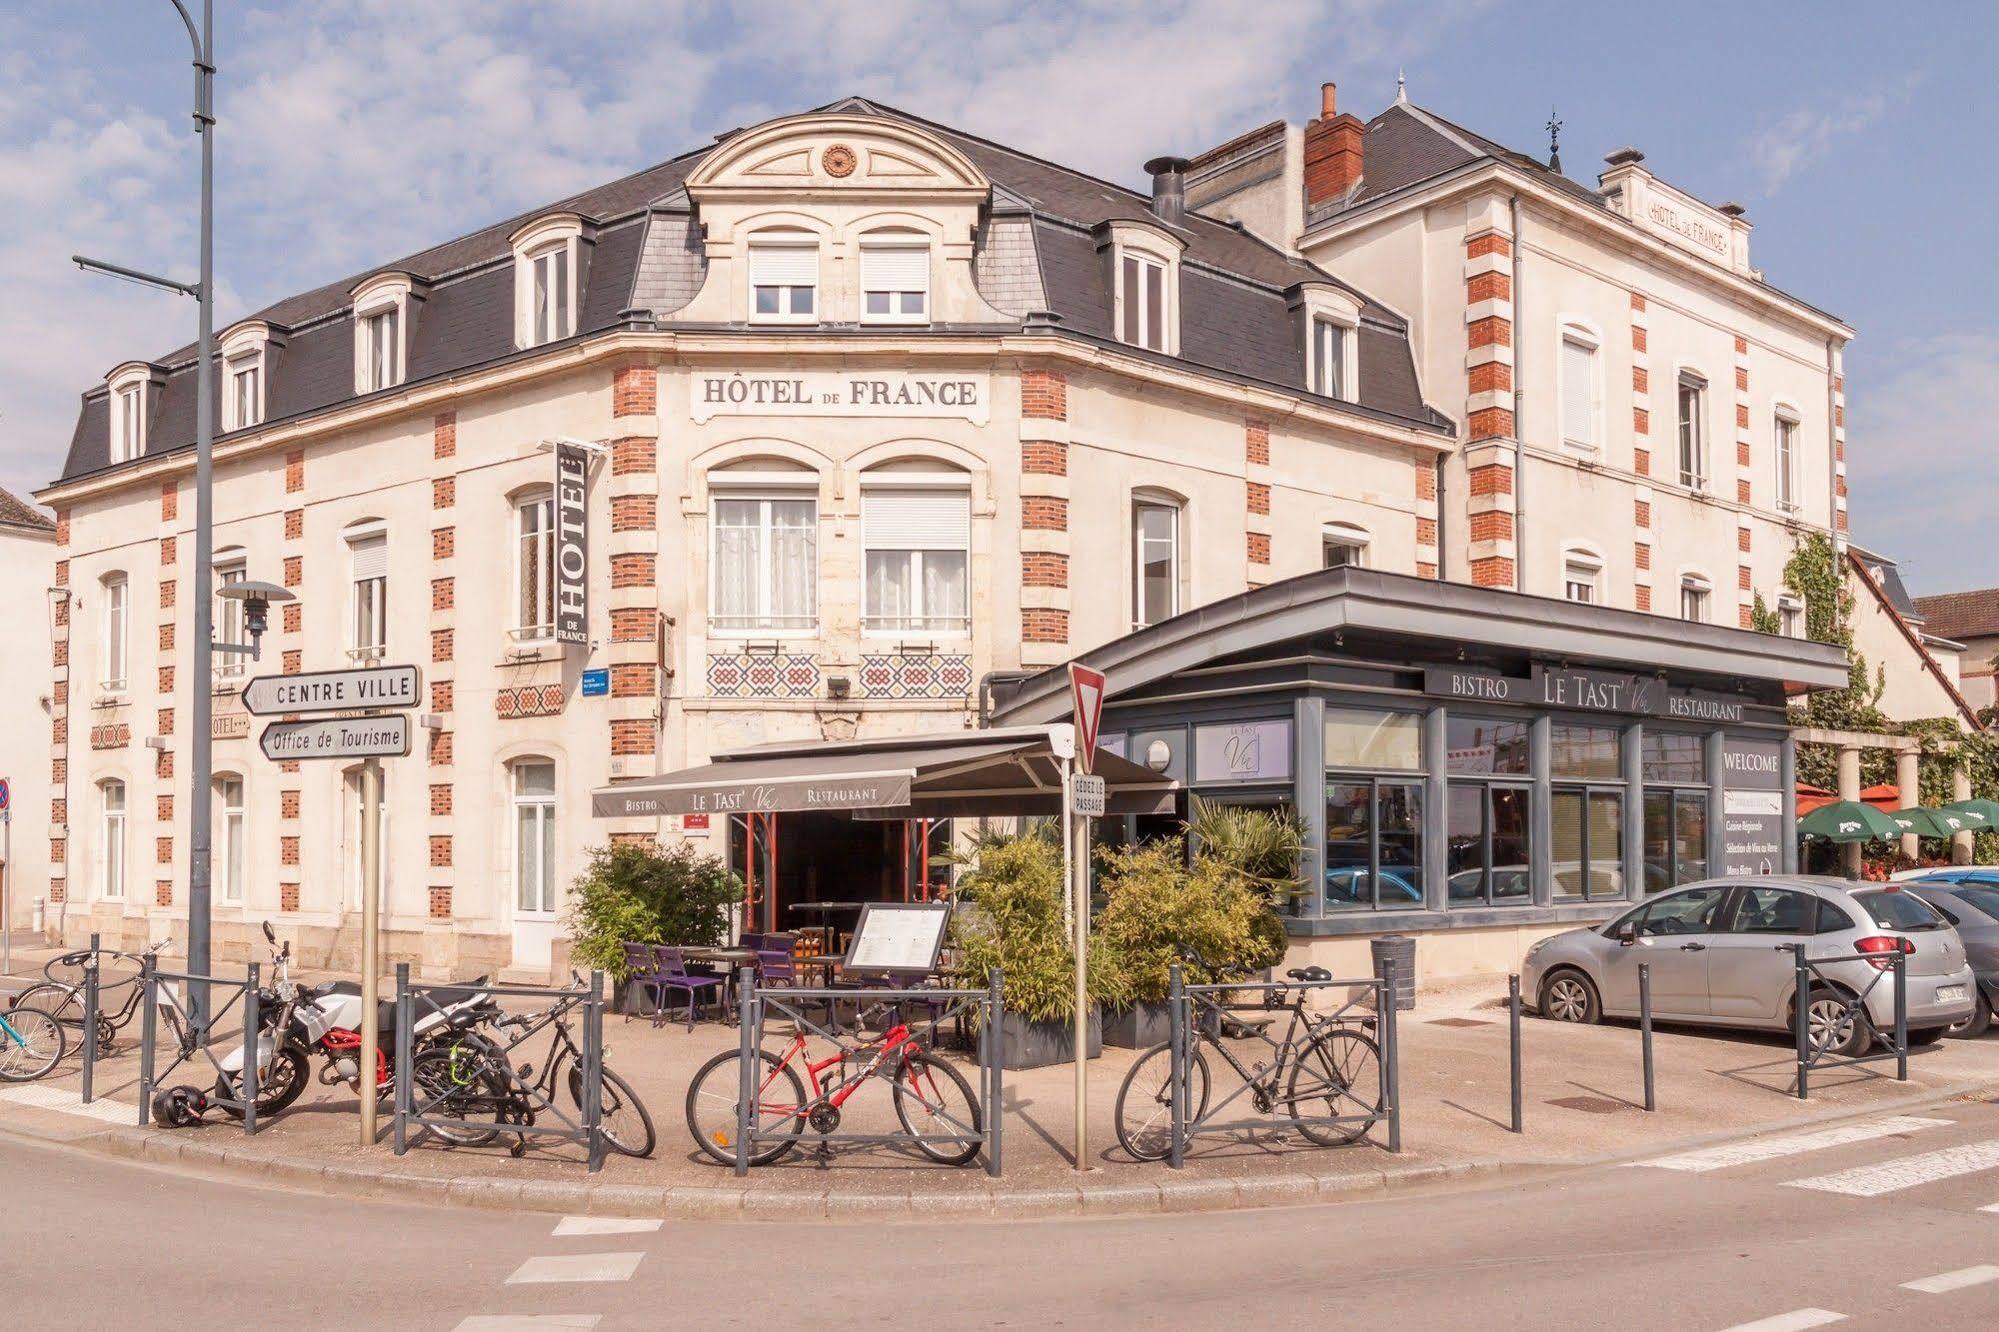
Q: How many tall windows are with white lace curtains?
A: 2